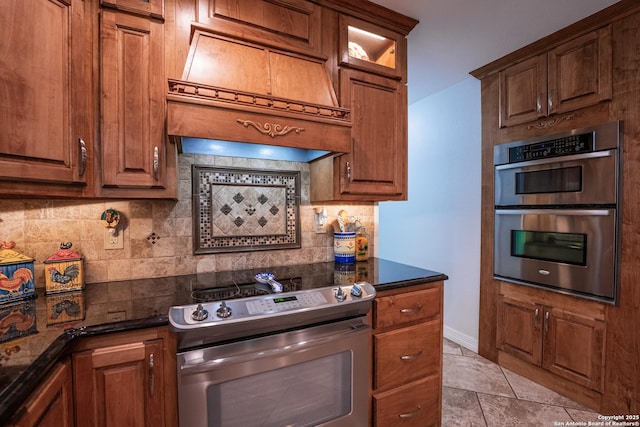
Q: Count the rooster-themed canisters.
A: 2